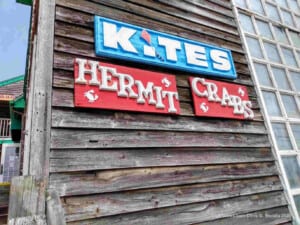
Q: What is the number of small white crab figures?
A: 4